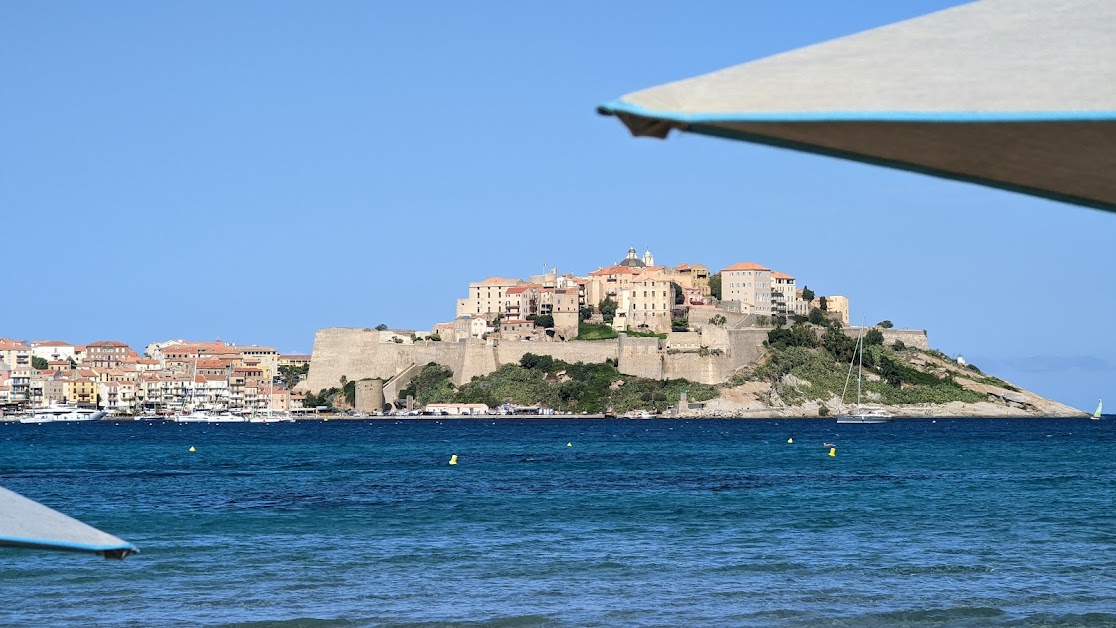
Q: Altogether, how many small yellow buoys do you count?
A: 5